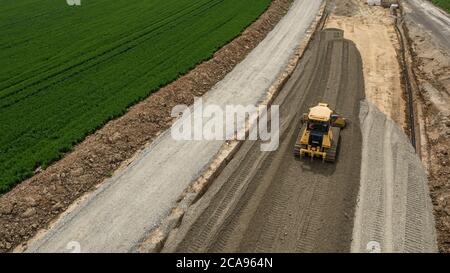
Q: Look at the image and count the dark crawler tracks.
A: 2